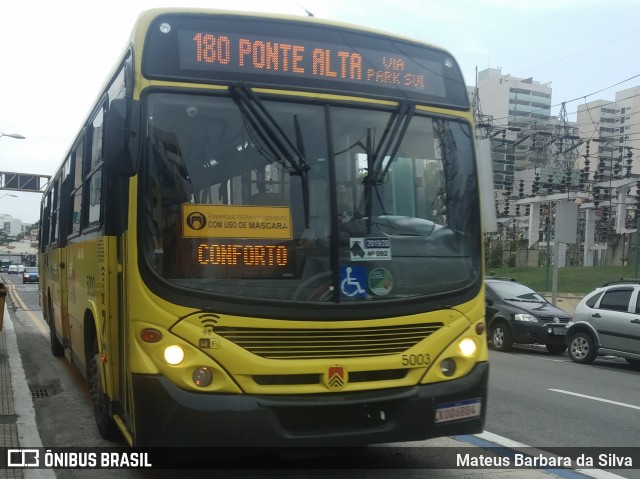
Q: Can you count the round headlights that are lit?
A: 2